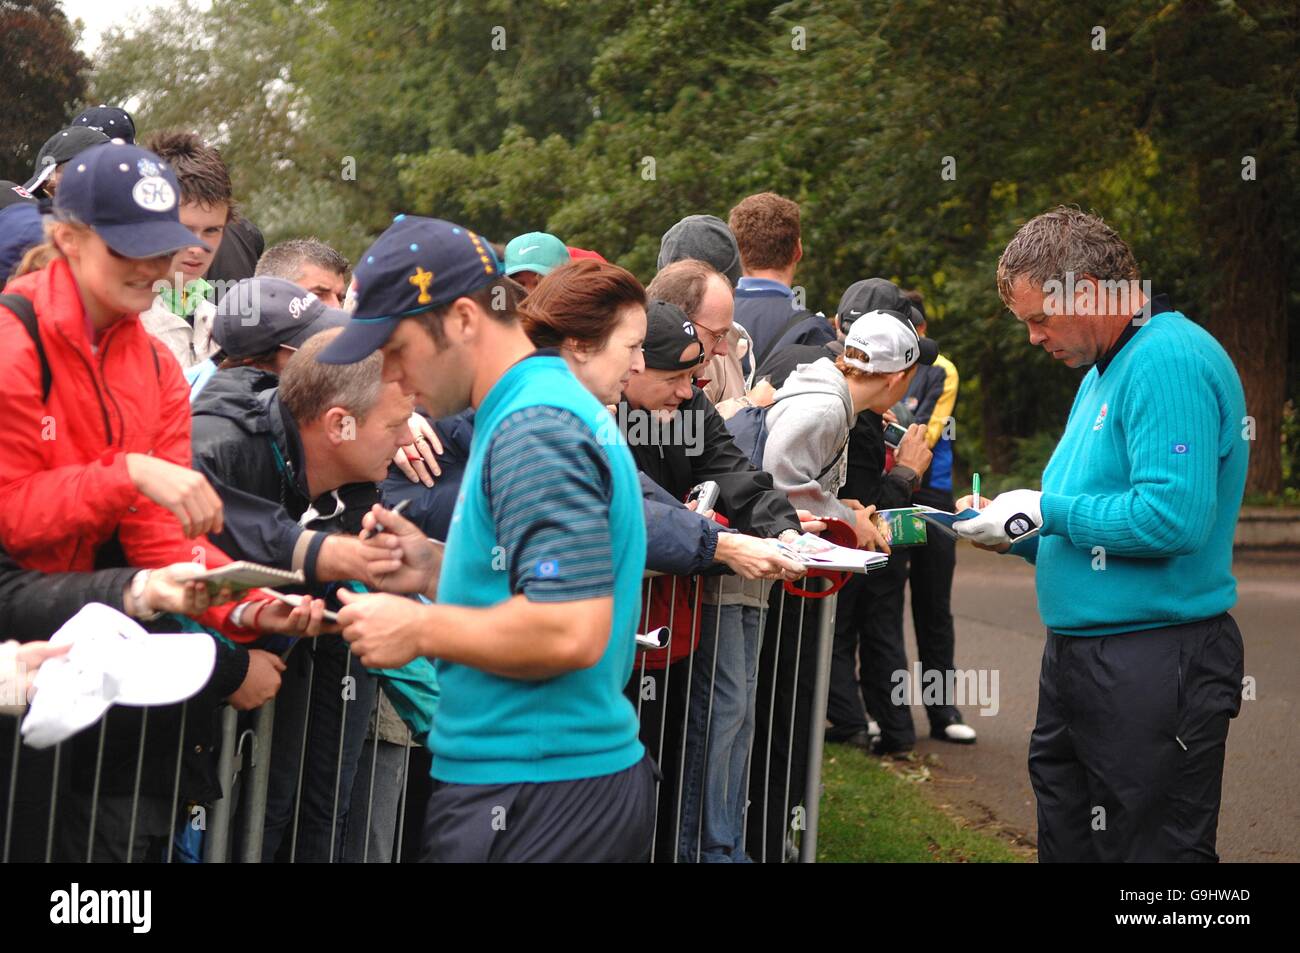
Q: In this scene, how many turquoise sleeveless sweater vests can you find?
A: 1